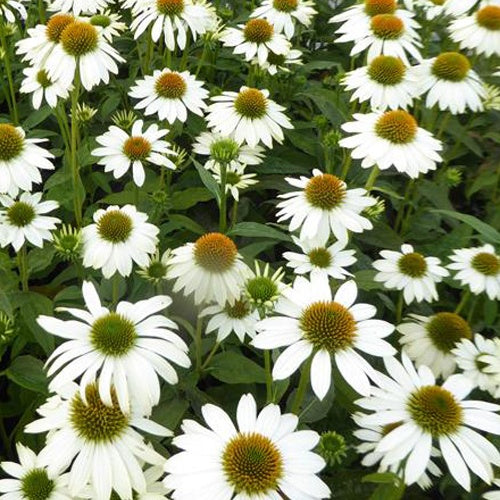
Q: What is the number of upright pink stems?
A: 0